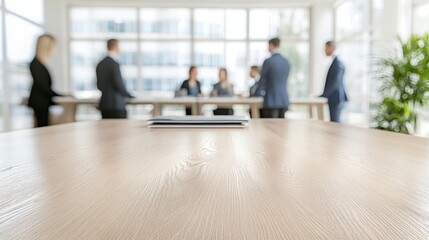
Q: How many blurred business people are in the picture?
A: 7